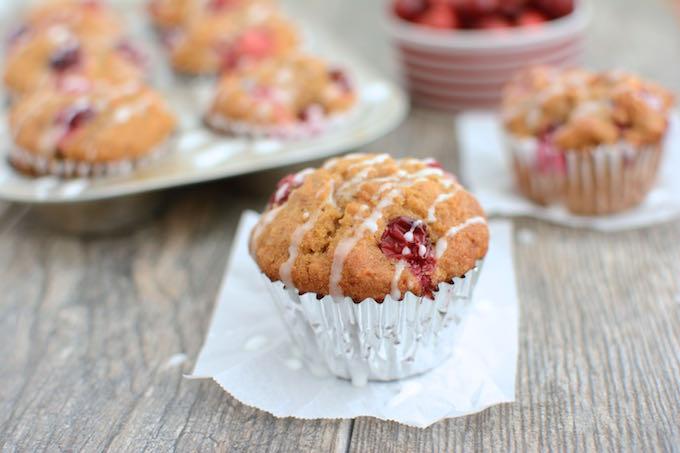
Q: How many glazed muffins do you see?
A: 8